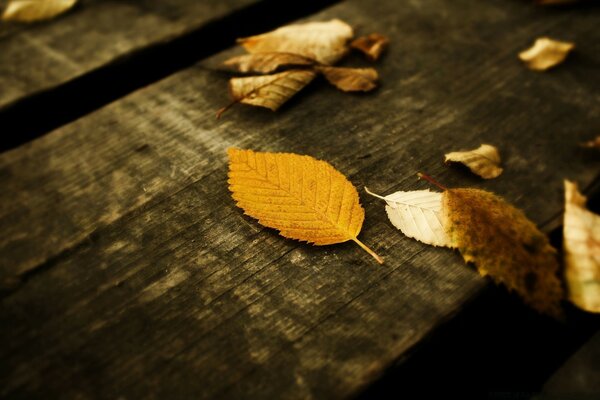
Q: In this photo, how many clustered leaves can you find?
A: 5